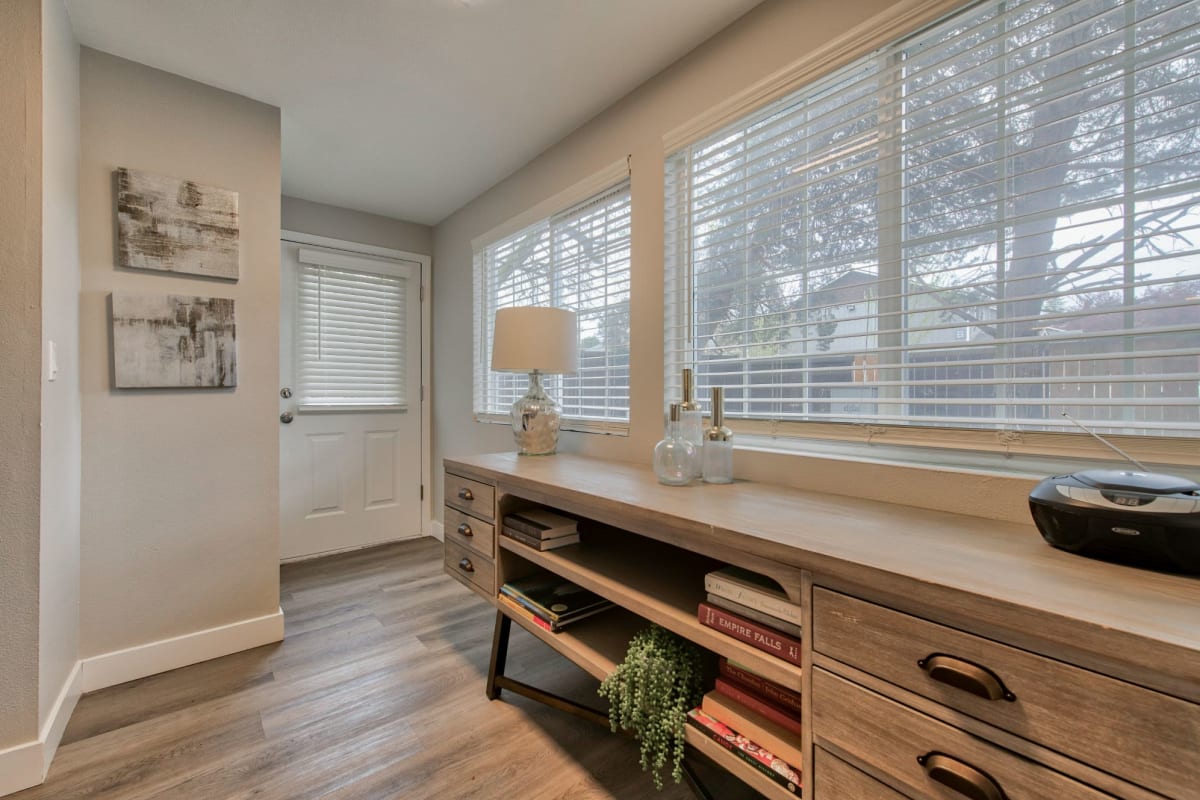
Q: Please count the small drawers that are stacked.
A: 3